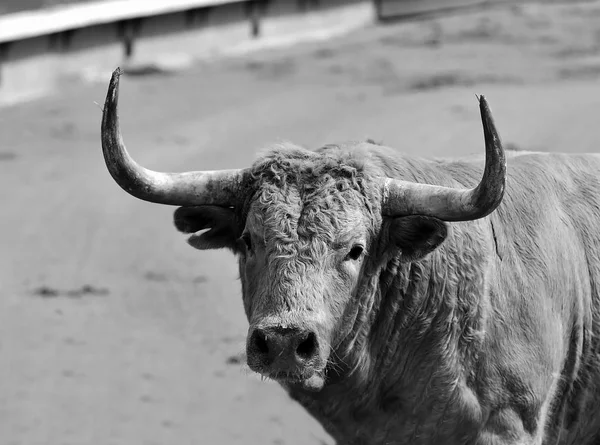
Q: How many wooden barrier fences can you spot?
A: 1